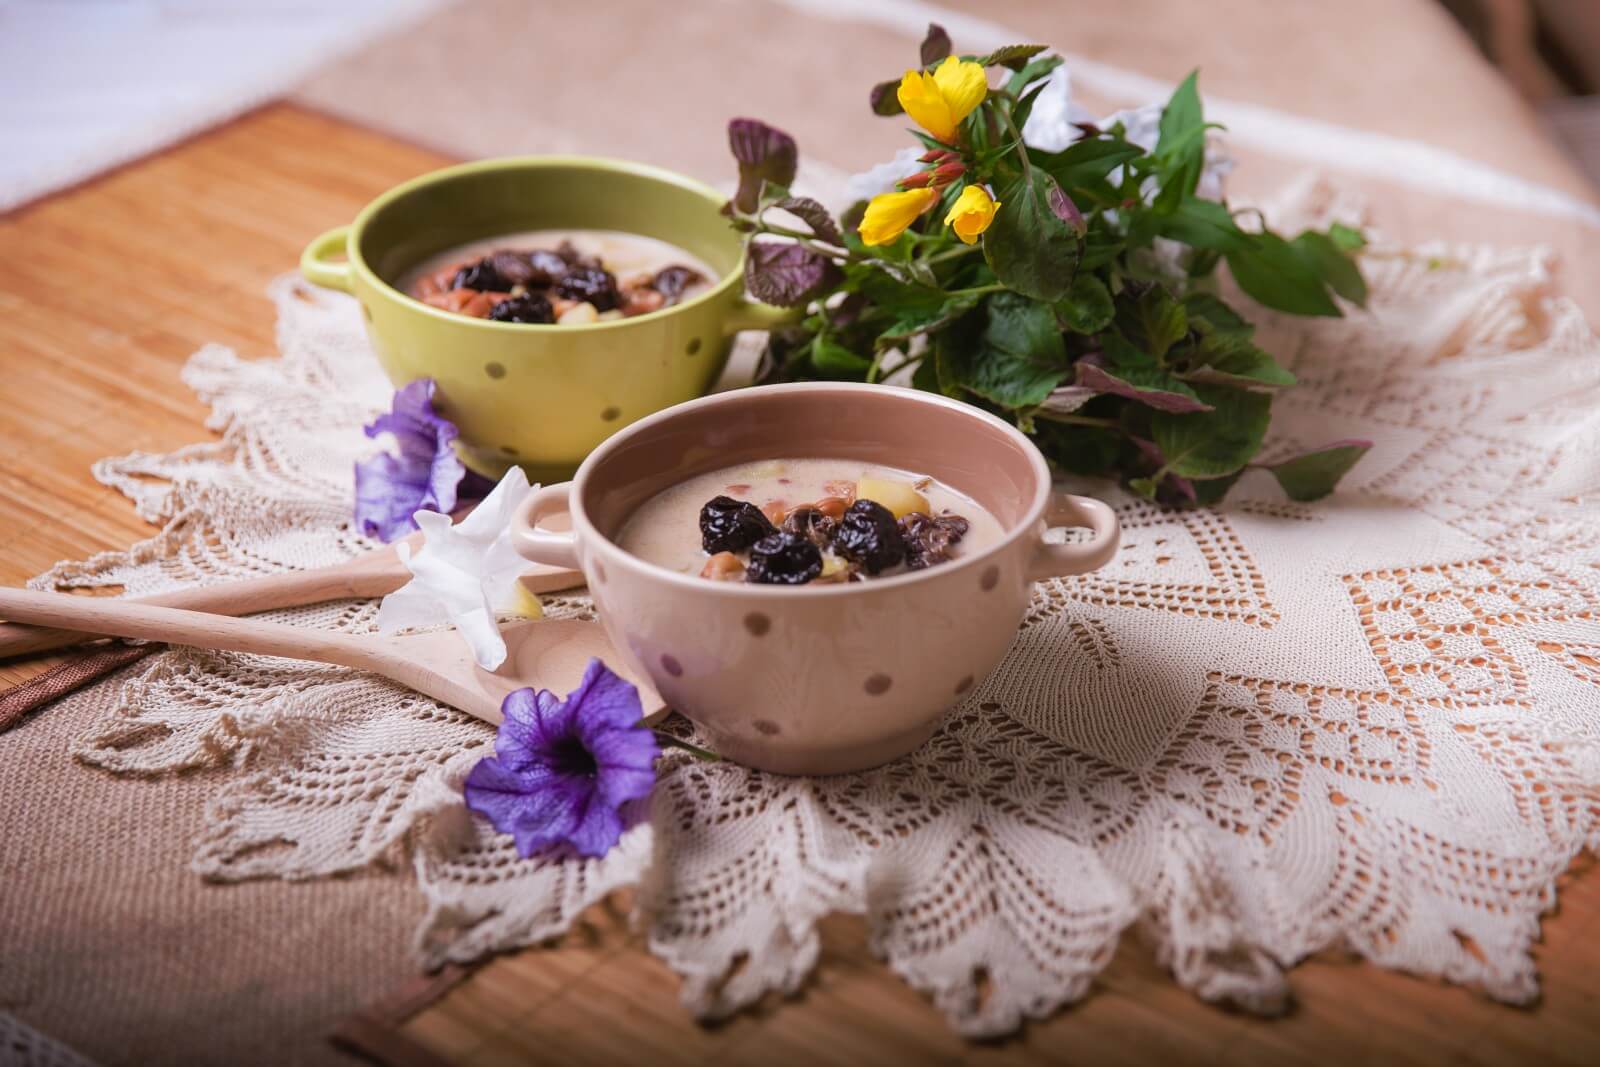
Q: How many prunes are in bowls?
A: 6